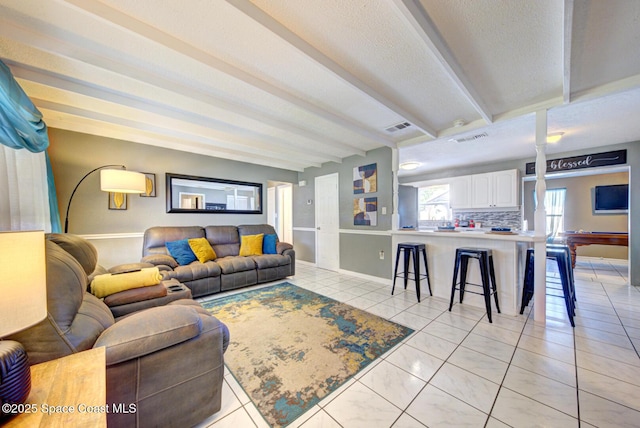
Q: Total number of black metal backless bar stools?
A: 4